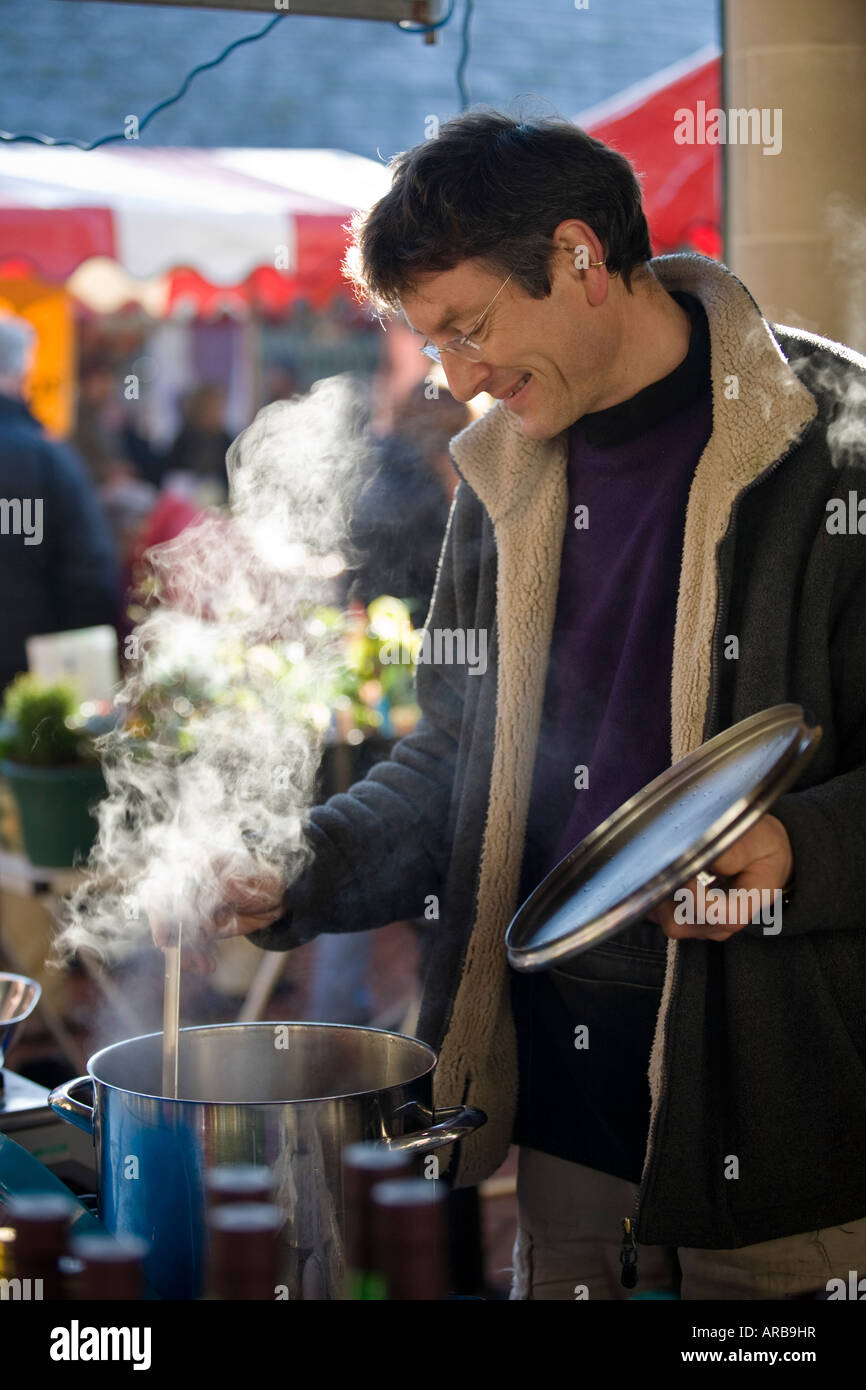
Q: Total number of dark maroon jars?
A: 6